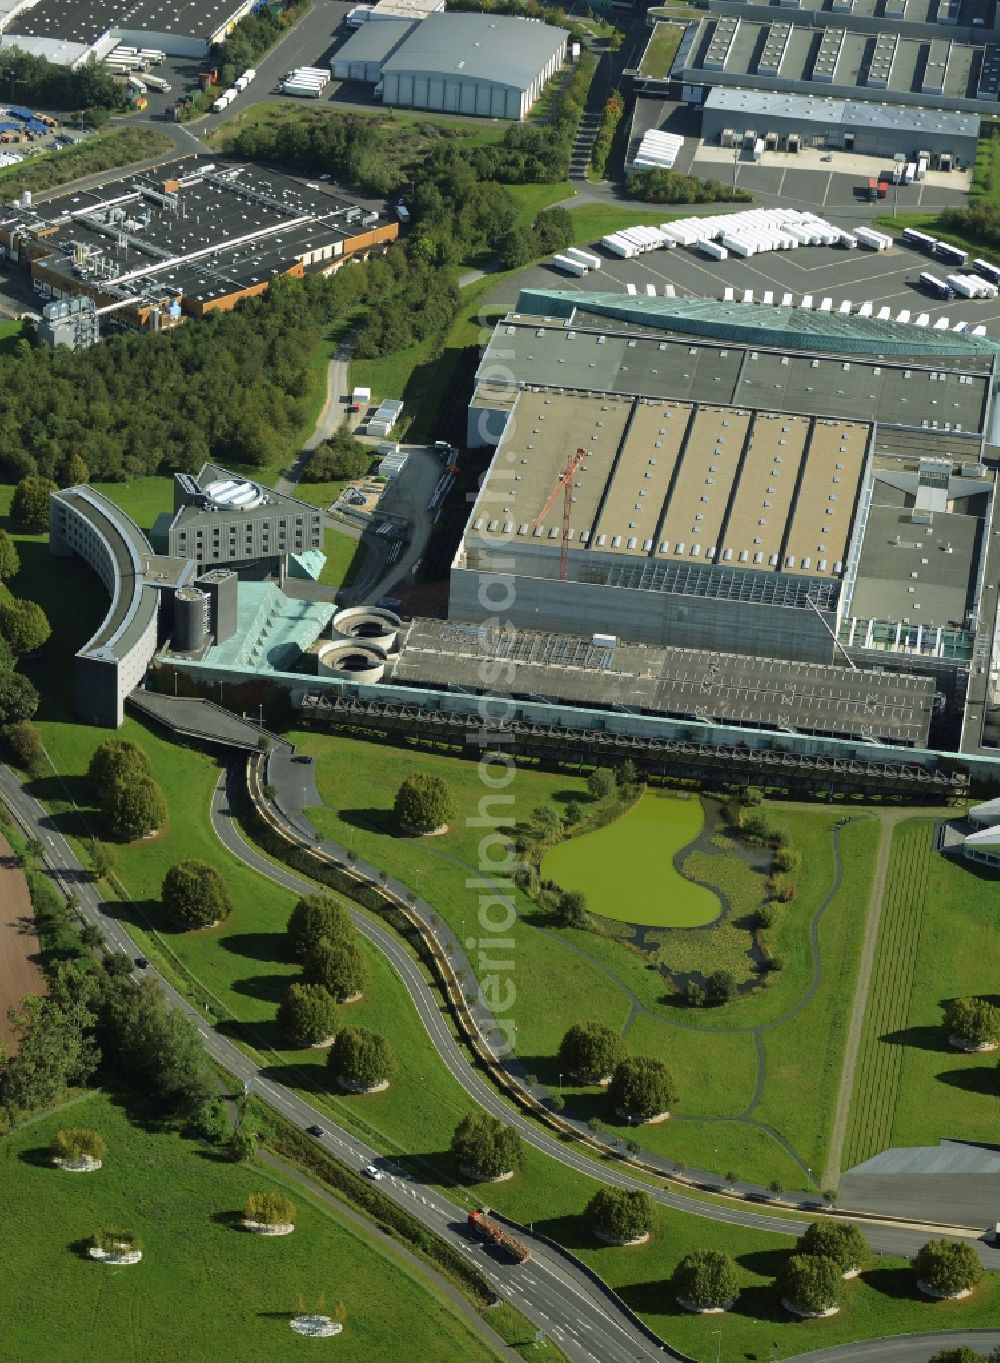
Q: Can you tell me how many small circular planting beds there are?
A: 4